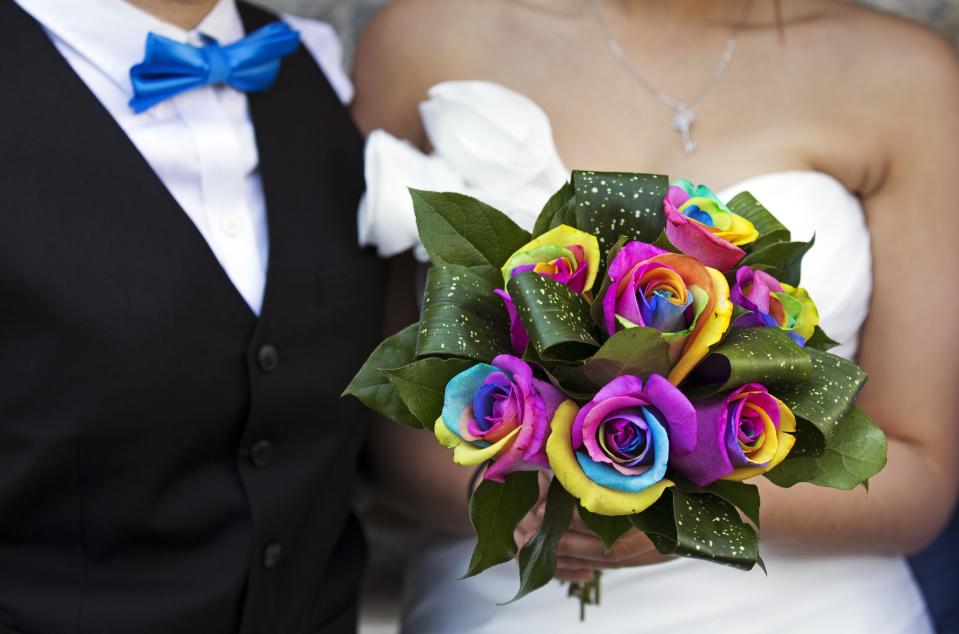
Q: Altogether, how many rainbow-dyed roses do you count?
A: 7